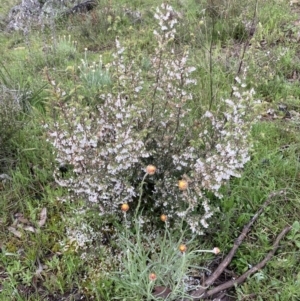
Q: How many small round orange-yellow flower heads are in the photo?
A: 7